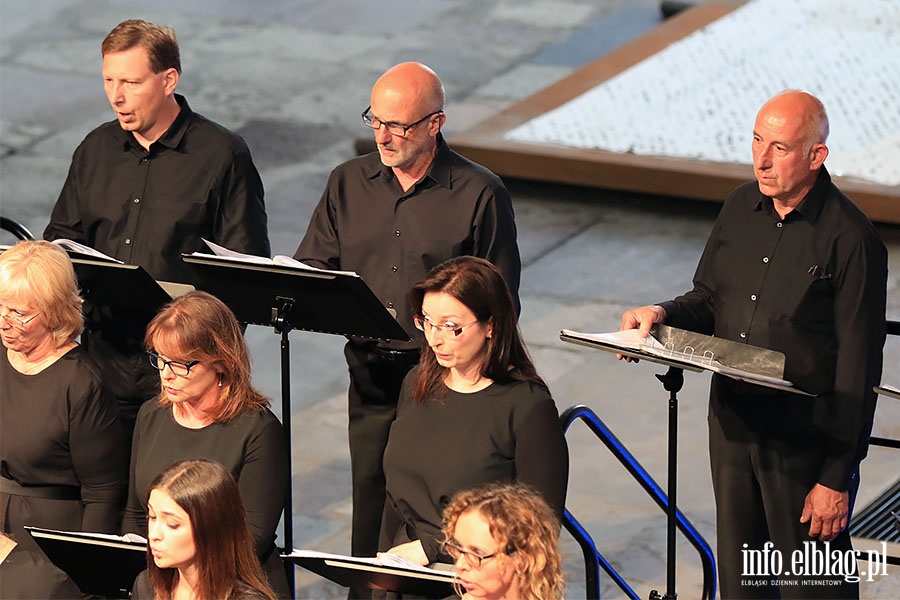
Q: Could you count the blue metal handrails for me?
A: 2